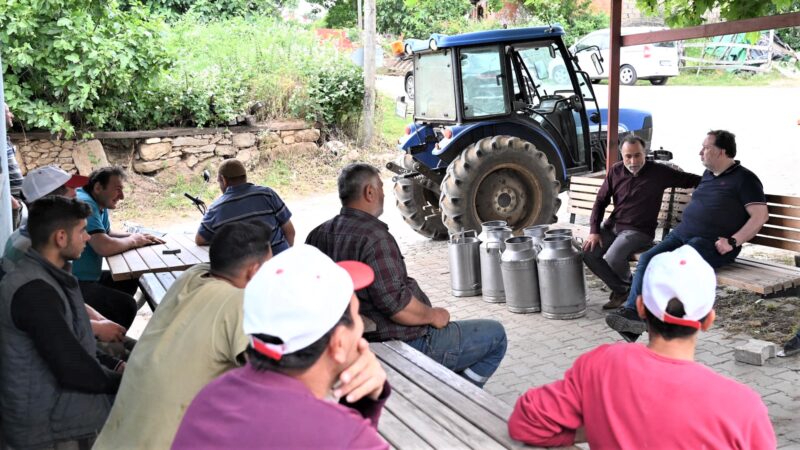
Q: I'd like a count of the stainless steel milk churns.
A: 7